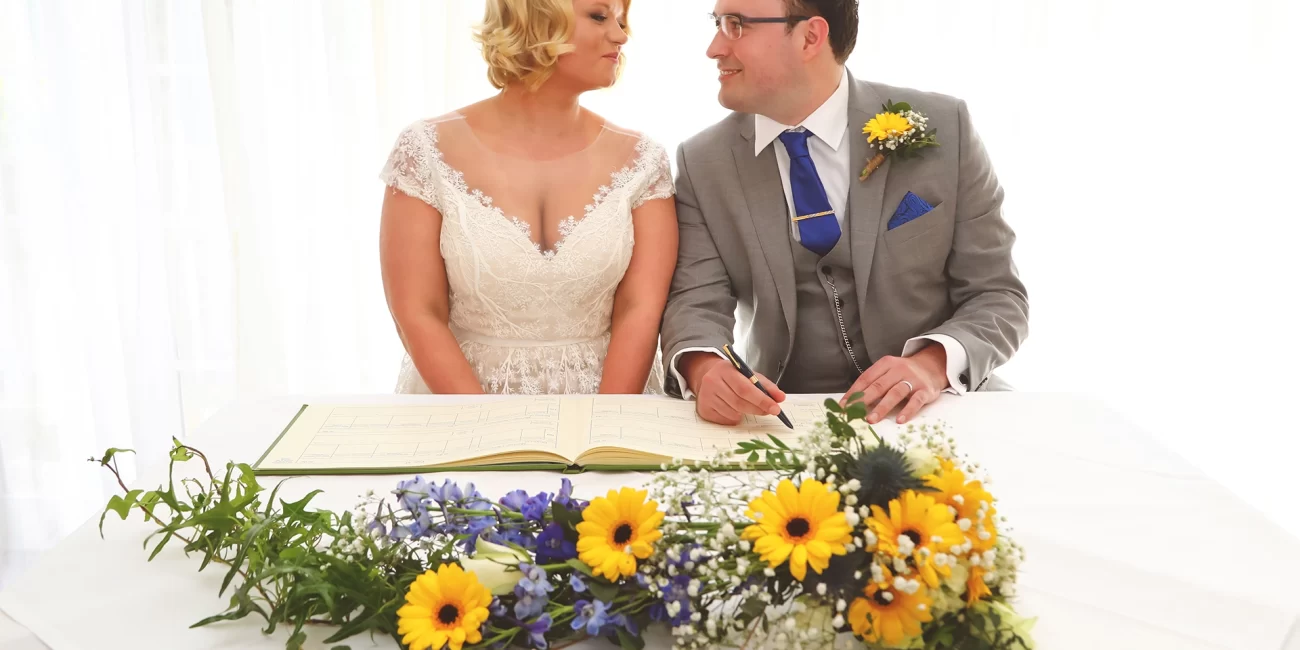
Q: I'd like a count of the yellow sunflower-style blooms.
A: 7